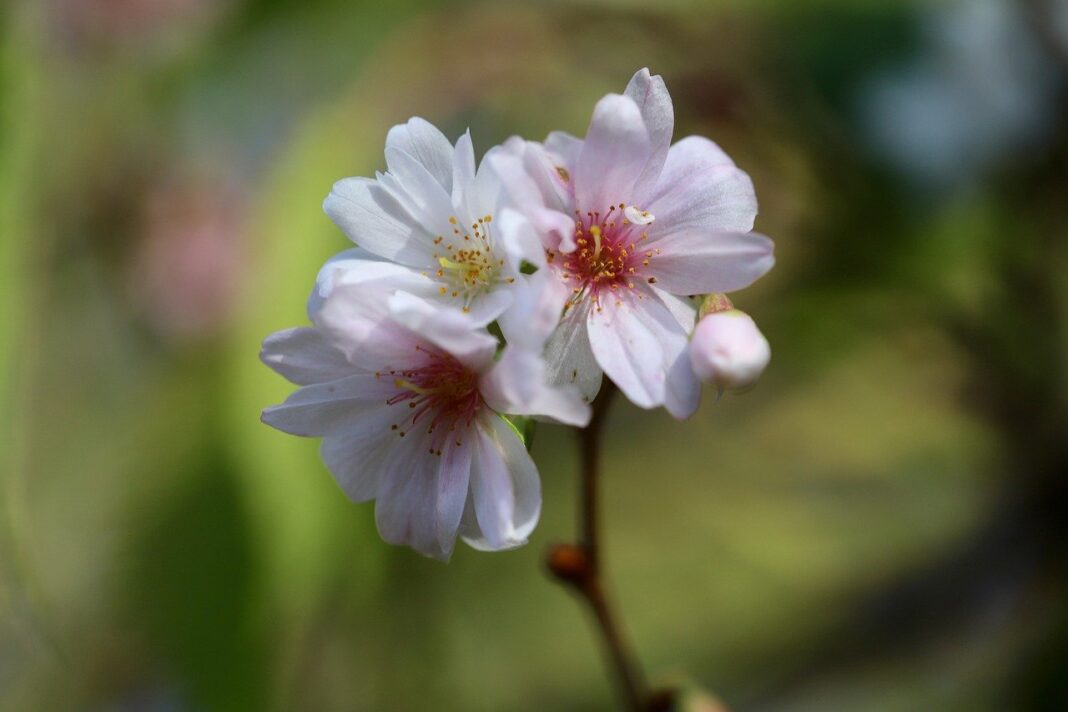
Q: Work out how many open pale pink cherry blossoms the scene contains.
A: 3